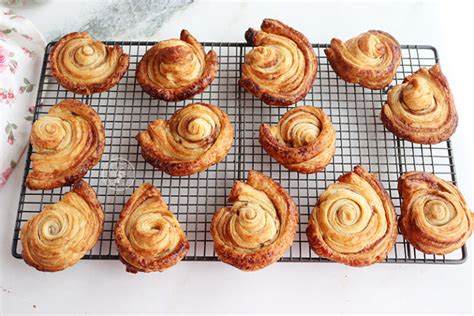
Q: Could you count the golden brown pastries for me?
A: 13